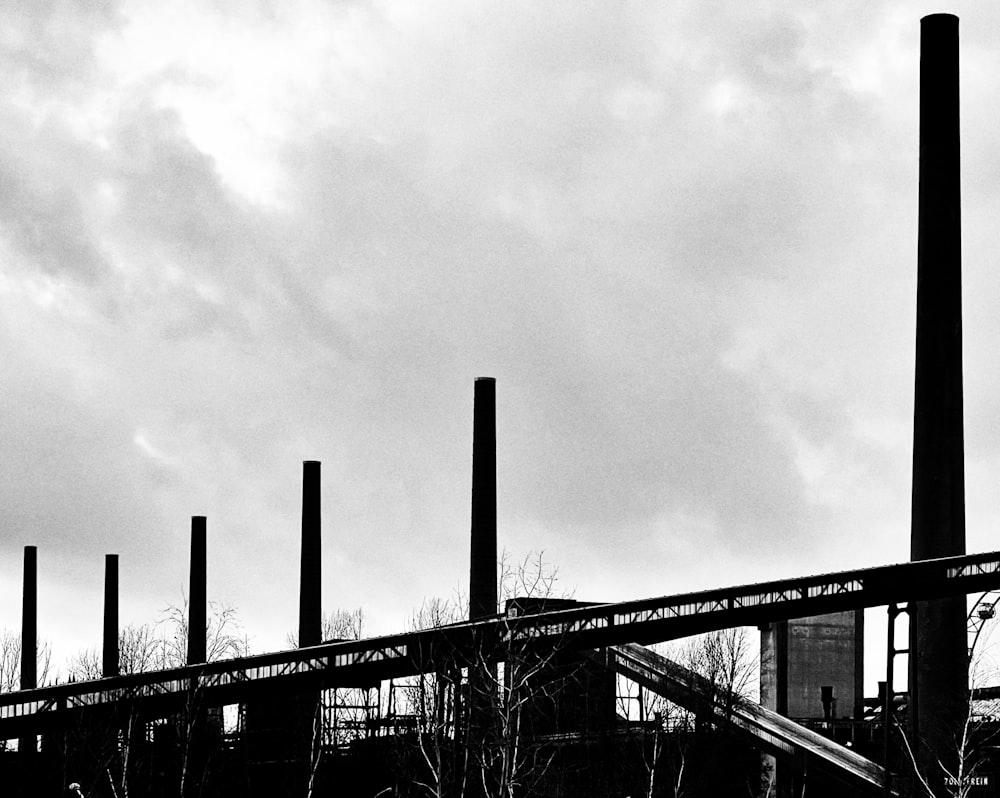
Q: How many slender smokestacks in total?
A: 6